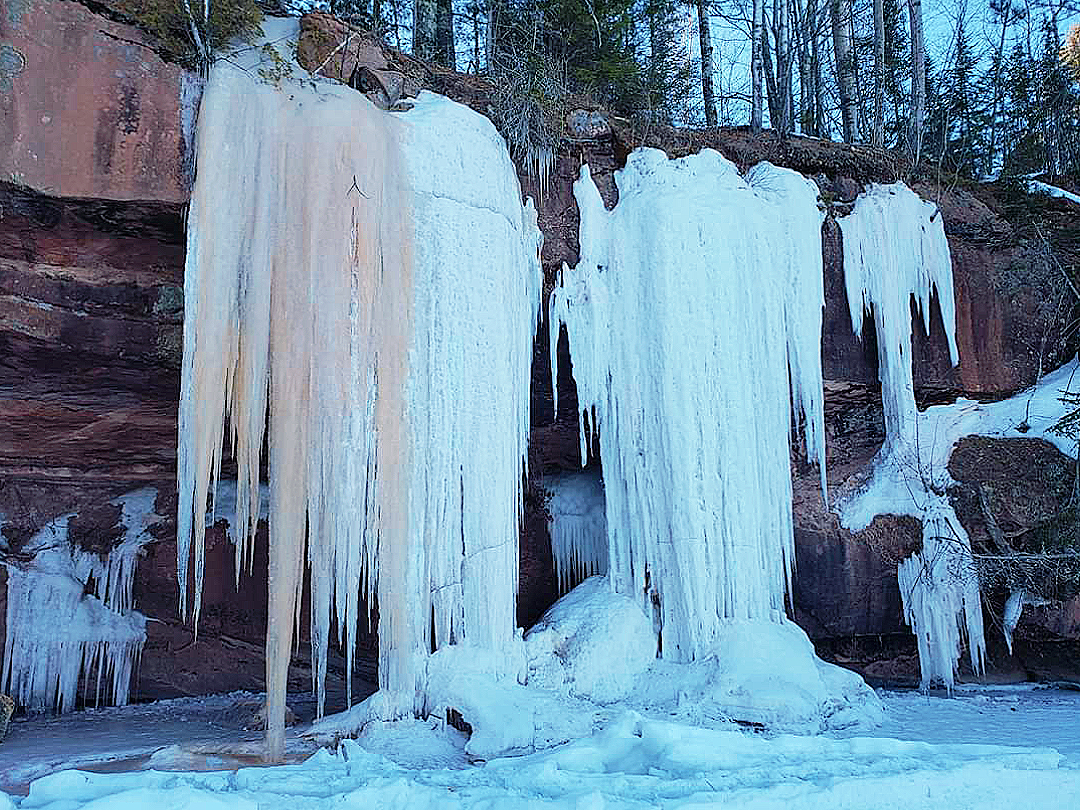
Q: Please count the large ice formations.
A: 3